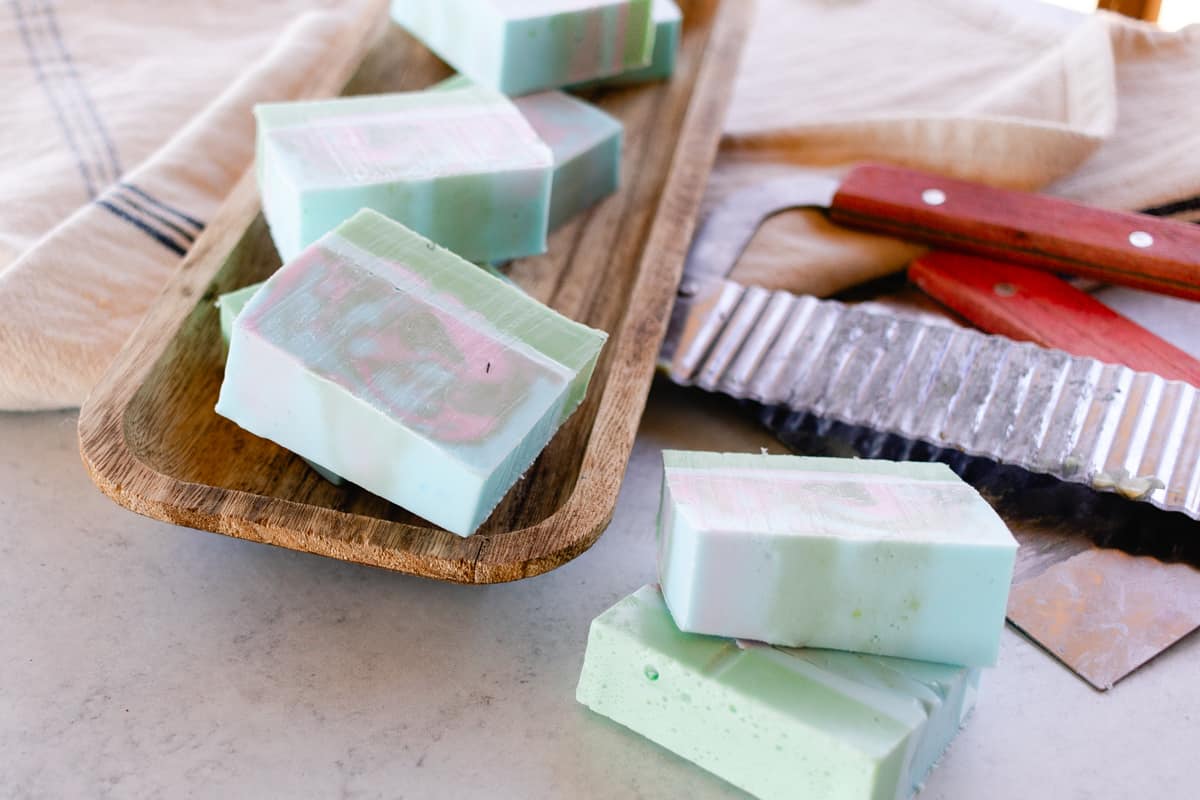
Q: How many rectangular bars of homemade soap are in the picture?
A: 8